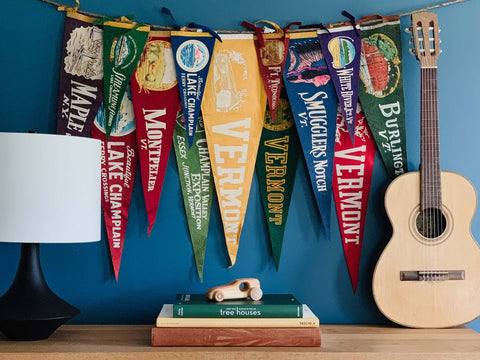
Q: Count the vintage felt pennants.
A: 13